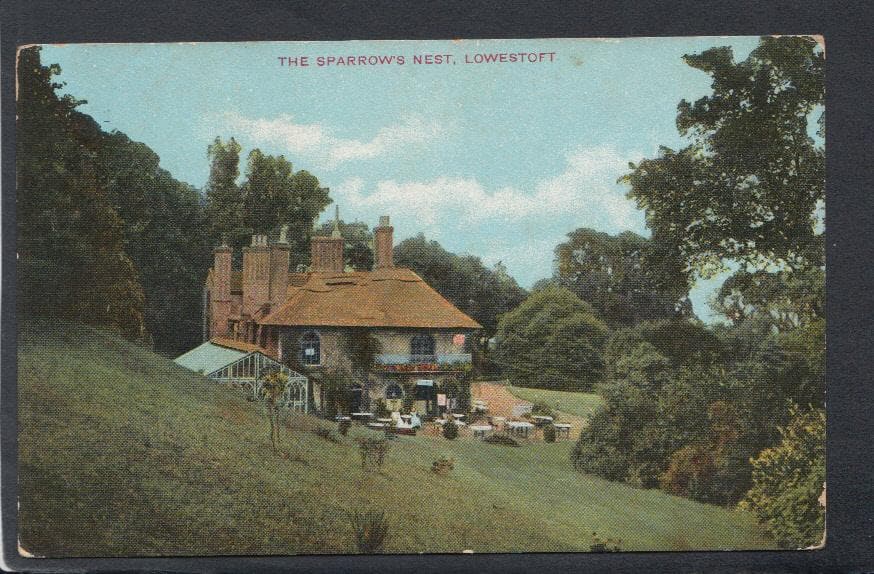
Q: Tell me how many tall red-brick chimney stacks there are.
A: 5